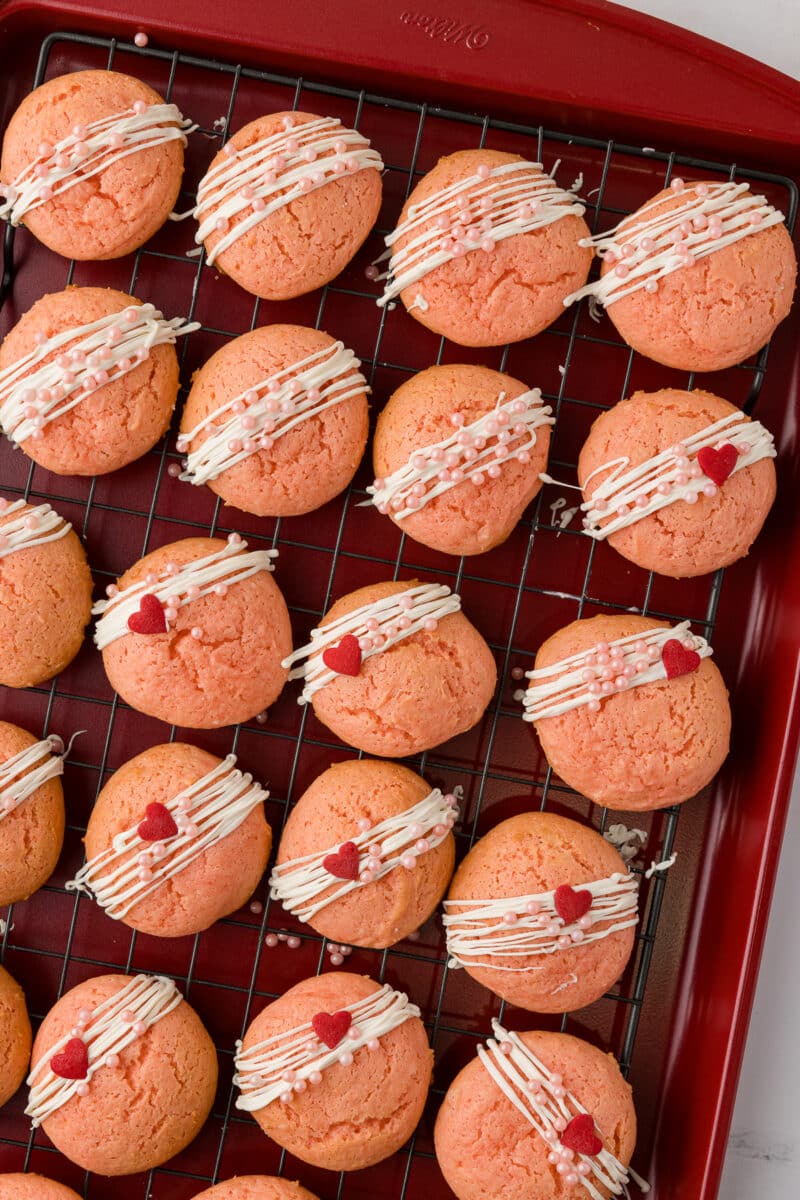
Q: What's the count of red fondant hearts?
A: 10